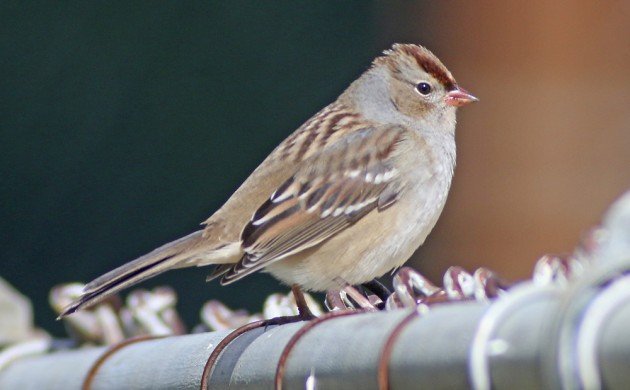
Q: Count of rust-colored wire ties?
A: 4